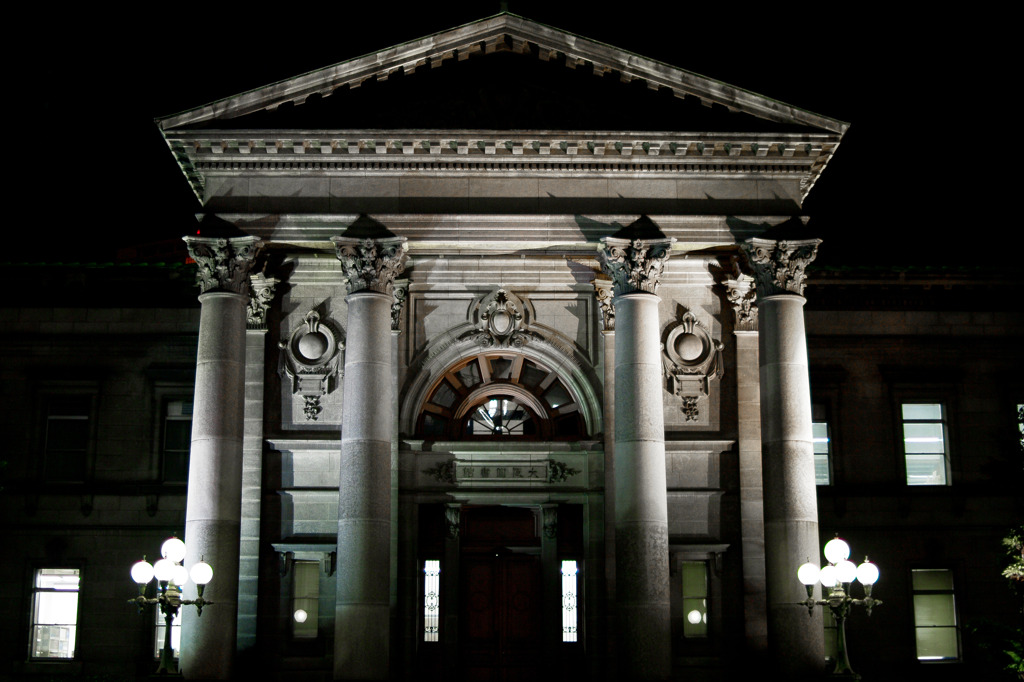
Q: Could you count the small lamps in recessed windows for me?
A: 2